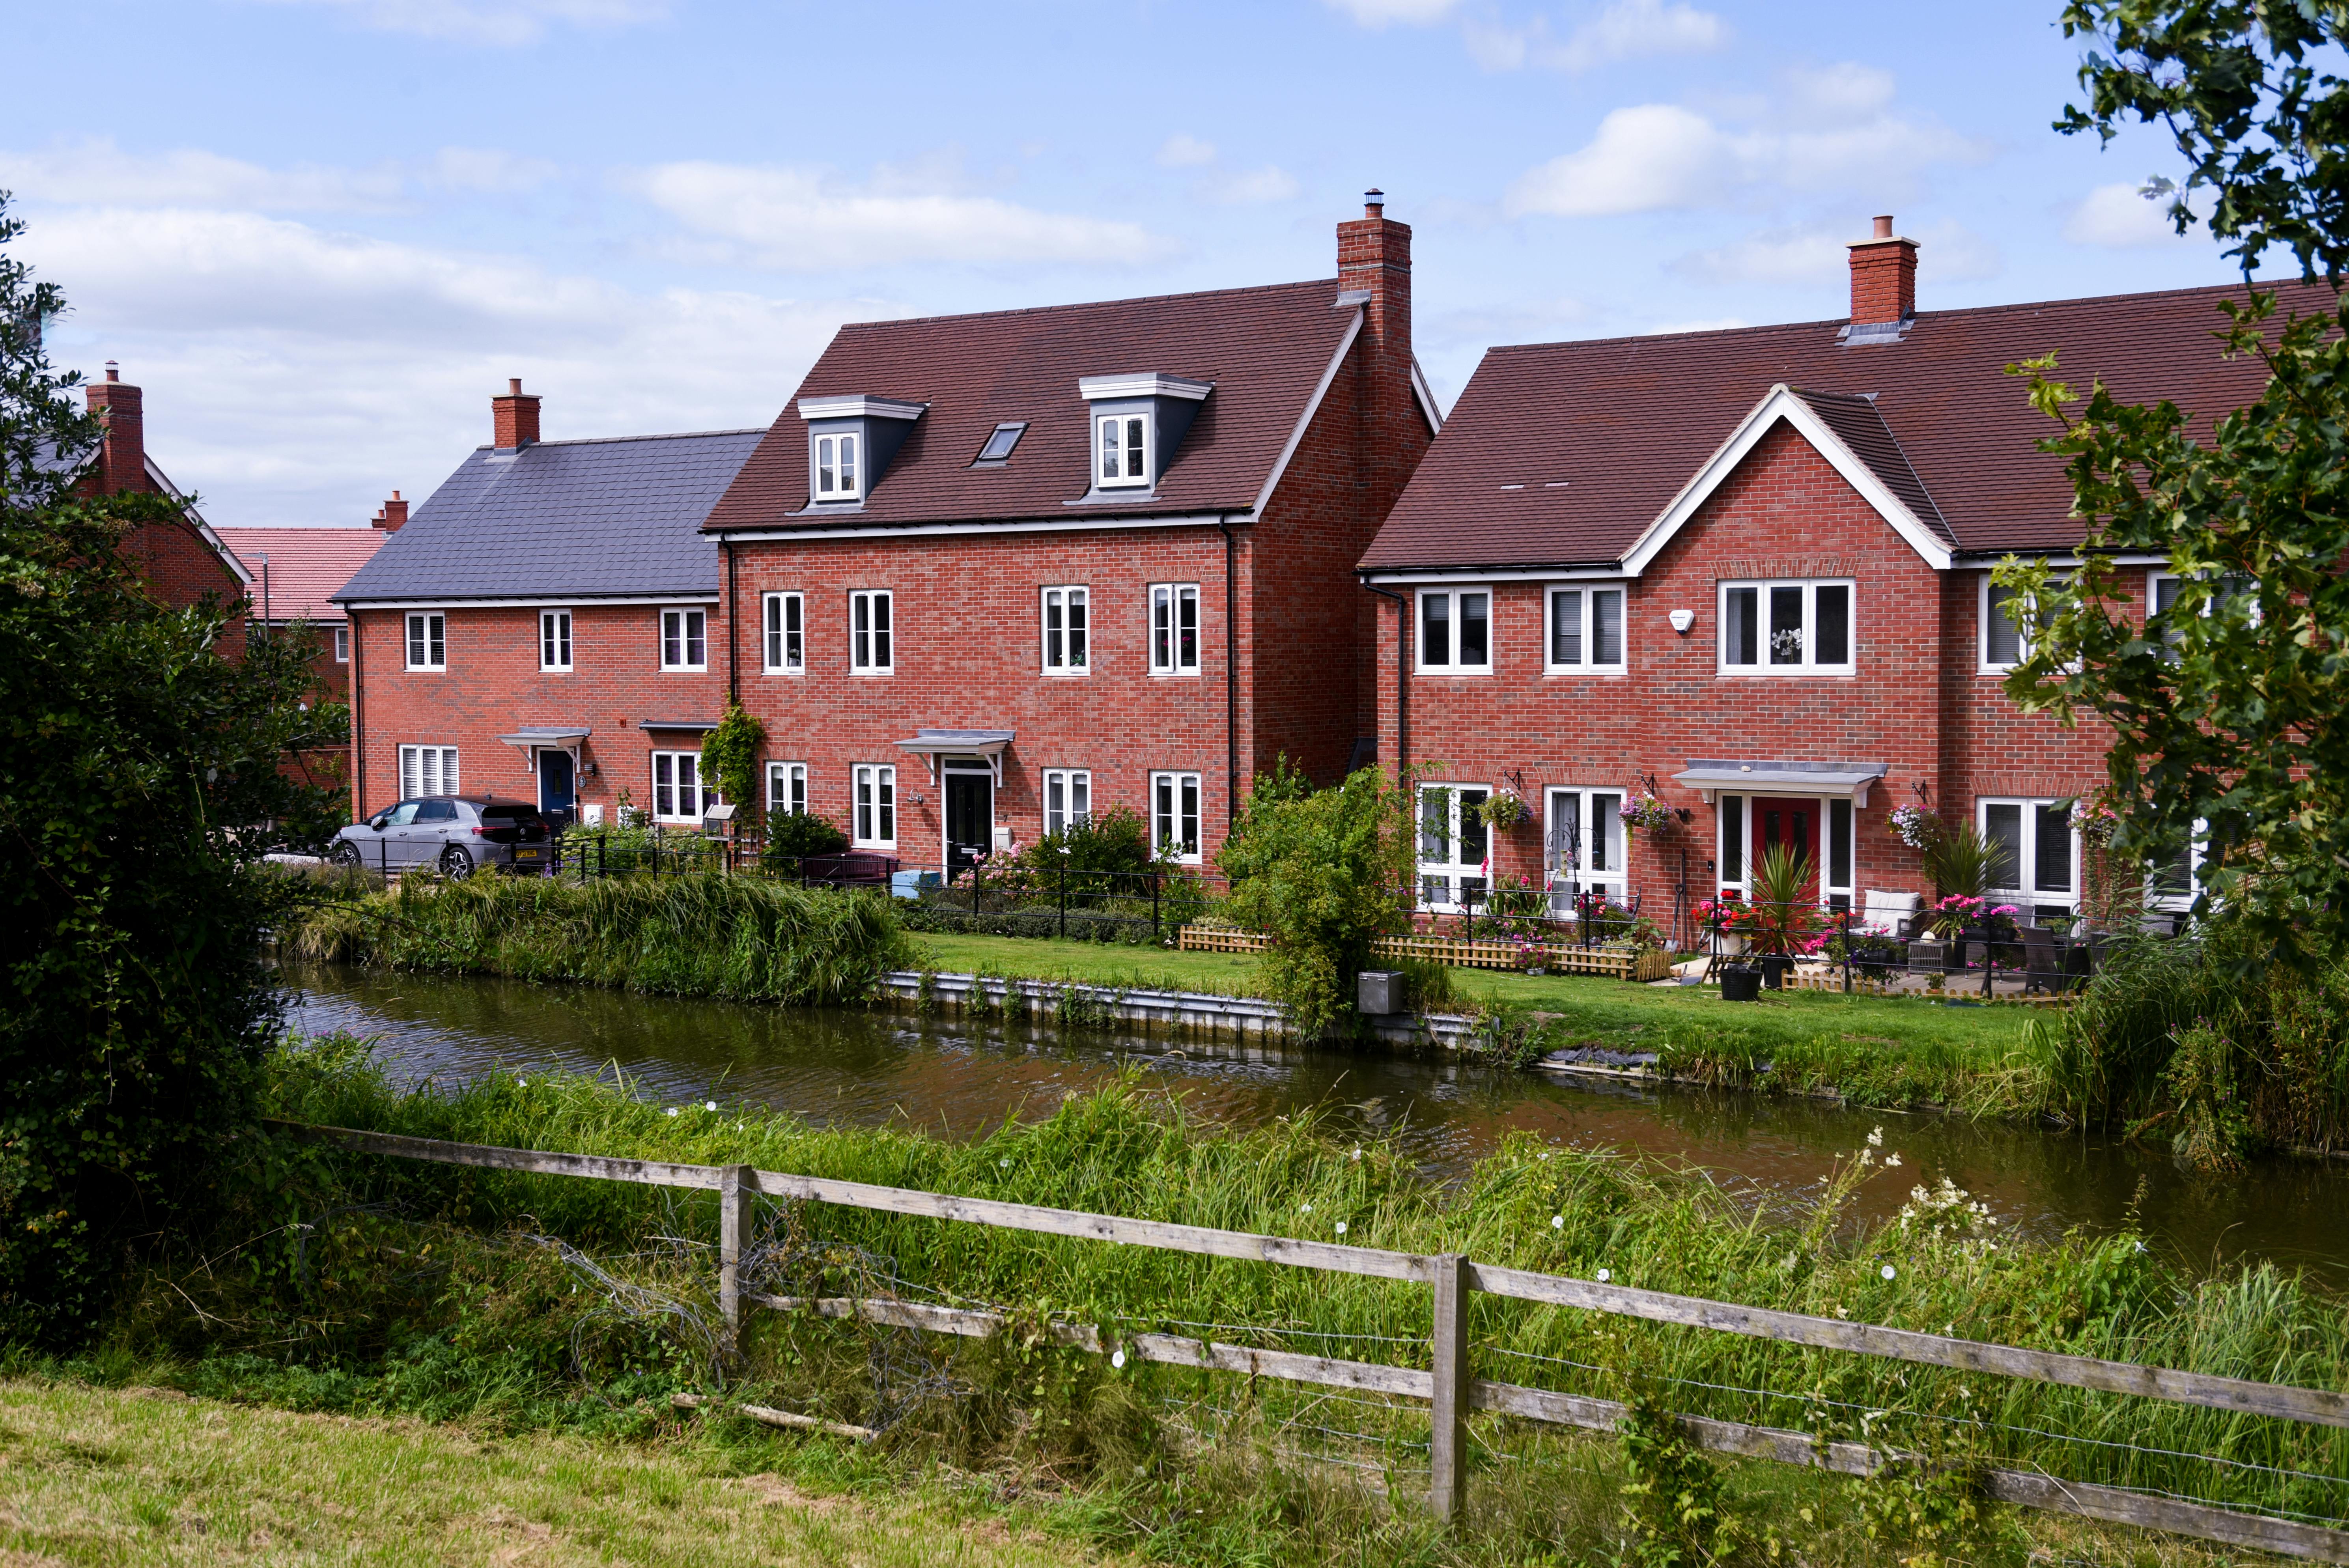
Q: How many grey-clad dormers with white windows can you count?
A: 2